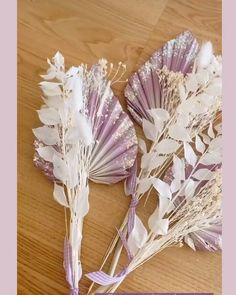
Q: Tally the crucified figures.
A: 0